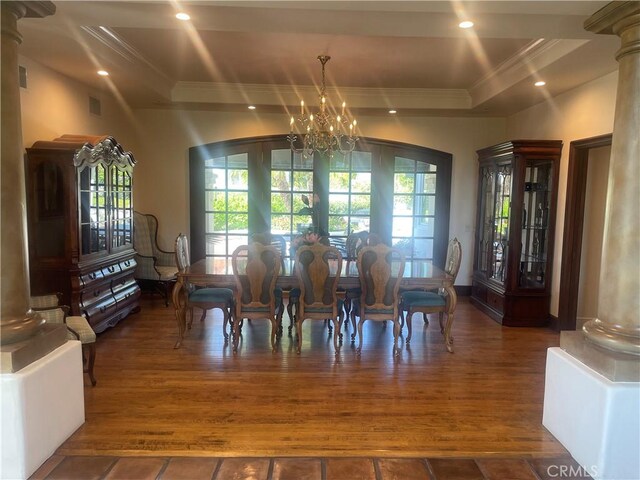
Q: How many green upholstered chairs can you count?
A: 8